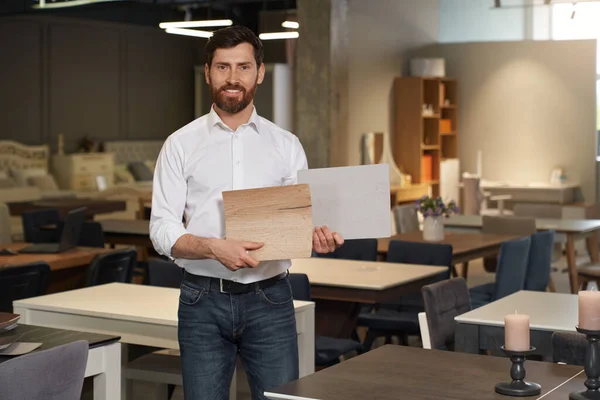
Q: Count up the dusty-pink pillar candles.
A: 2